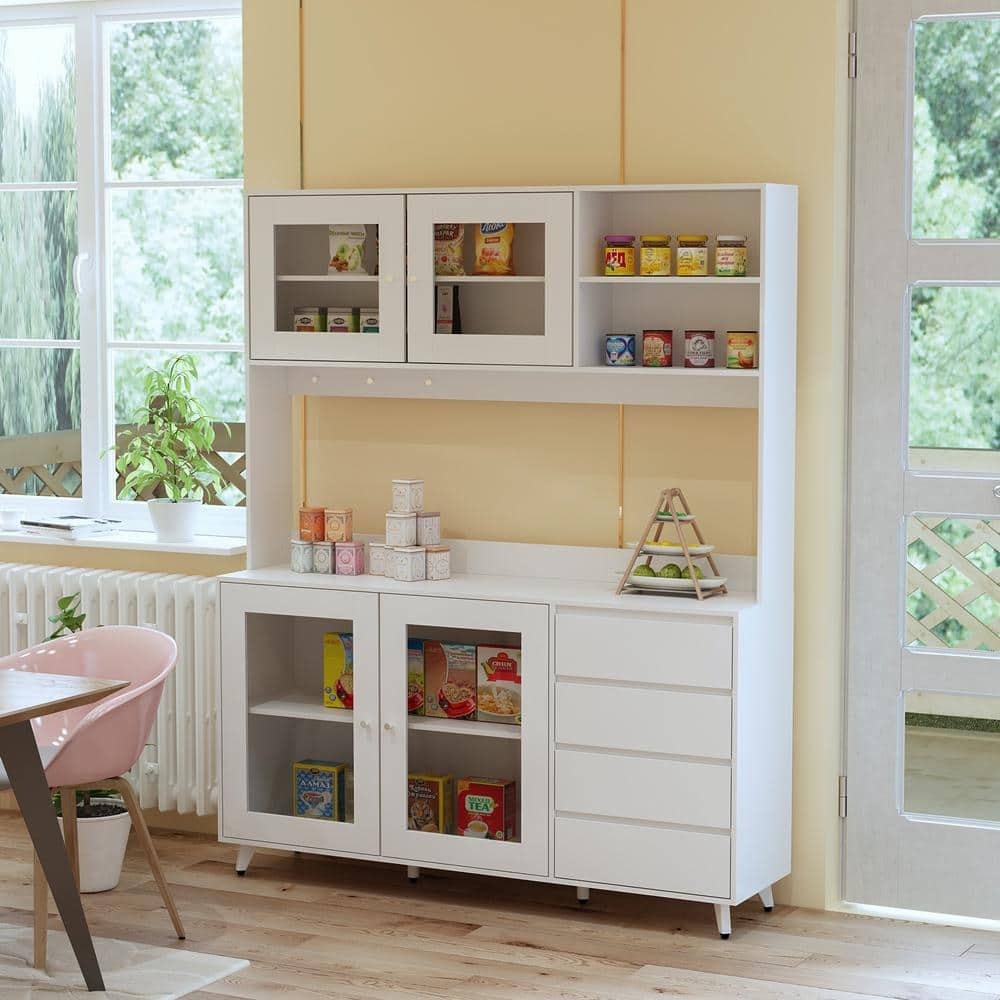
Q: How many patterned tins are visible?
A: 12